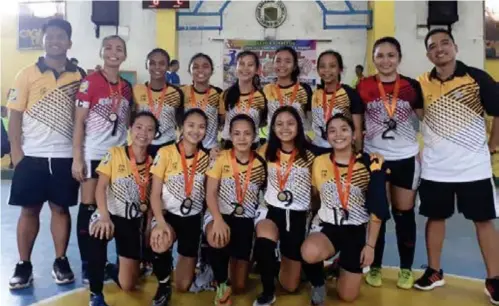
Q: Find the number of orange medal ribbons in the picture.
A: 12